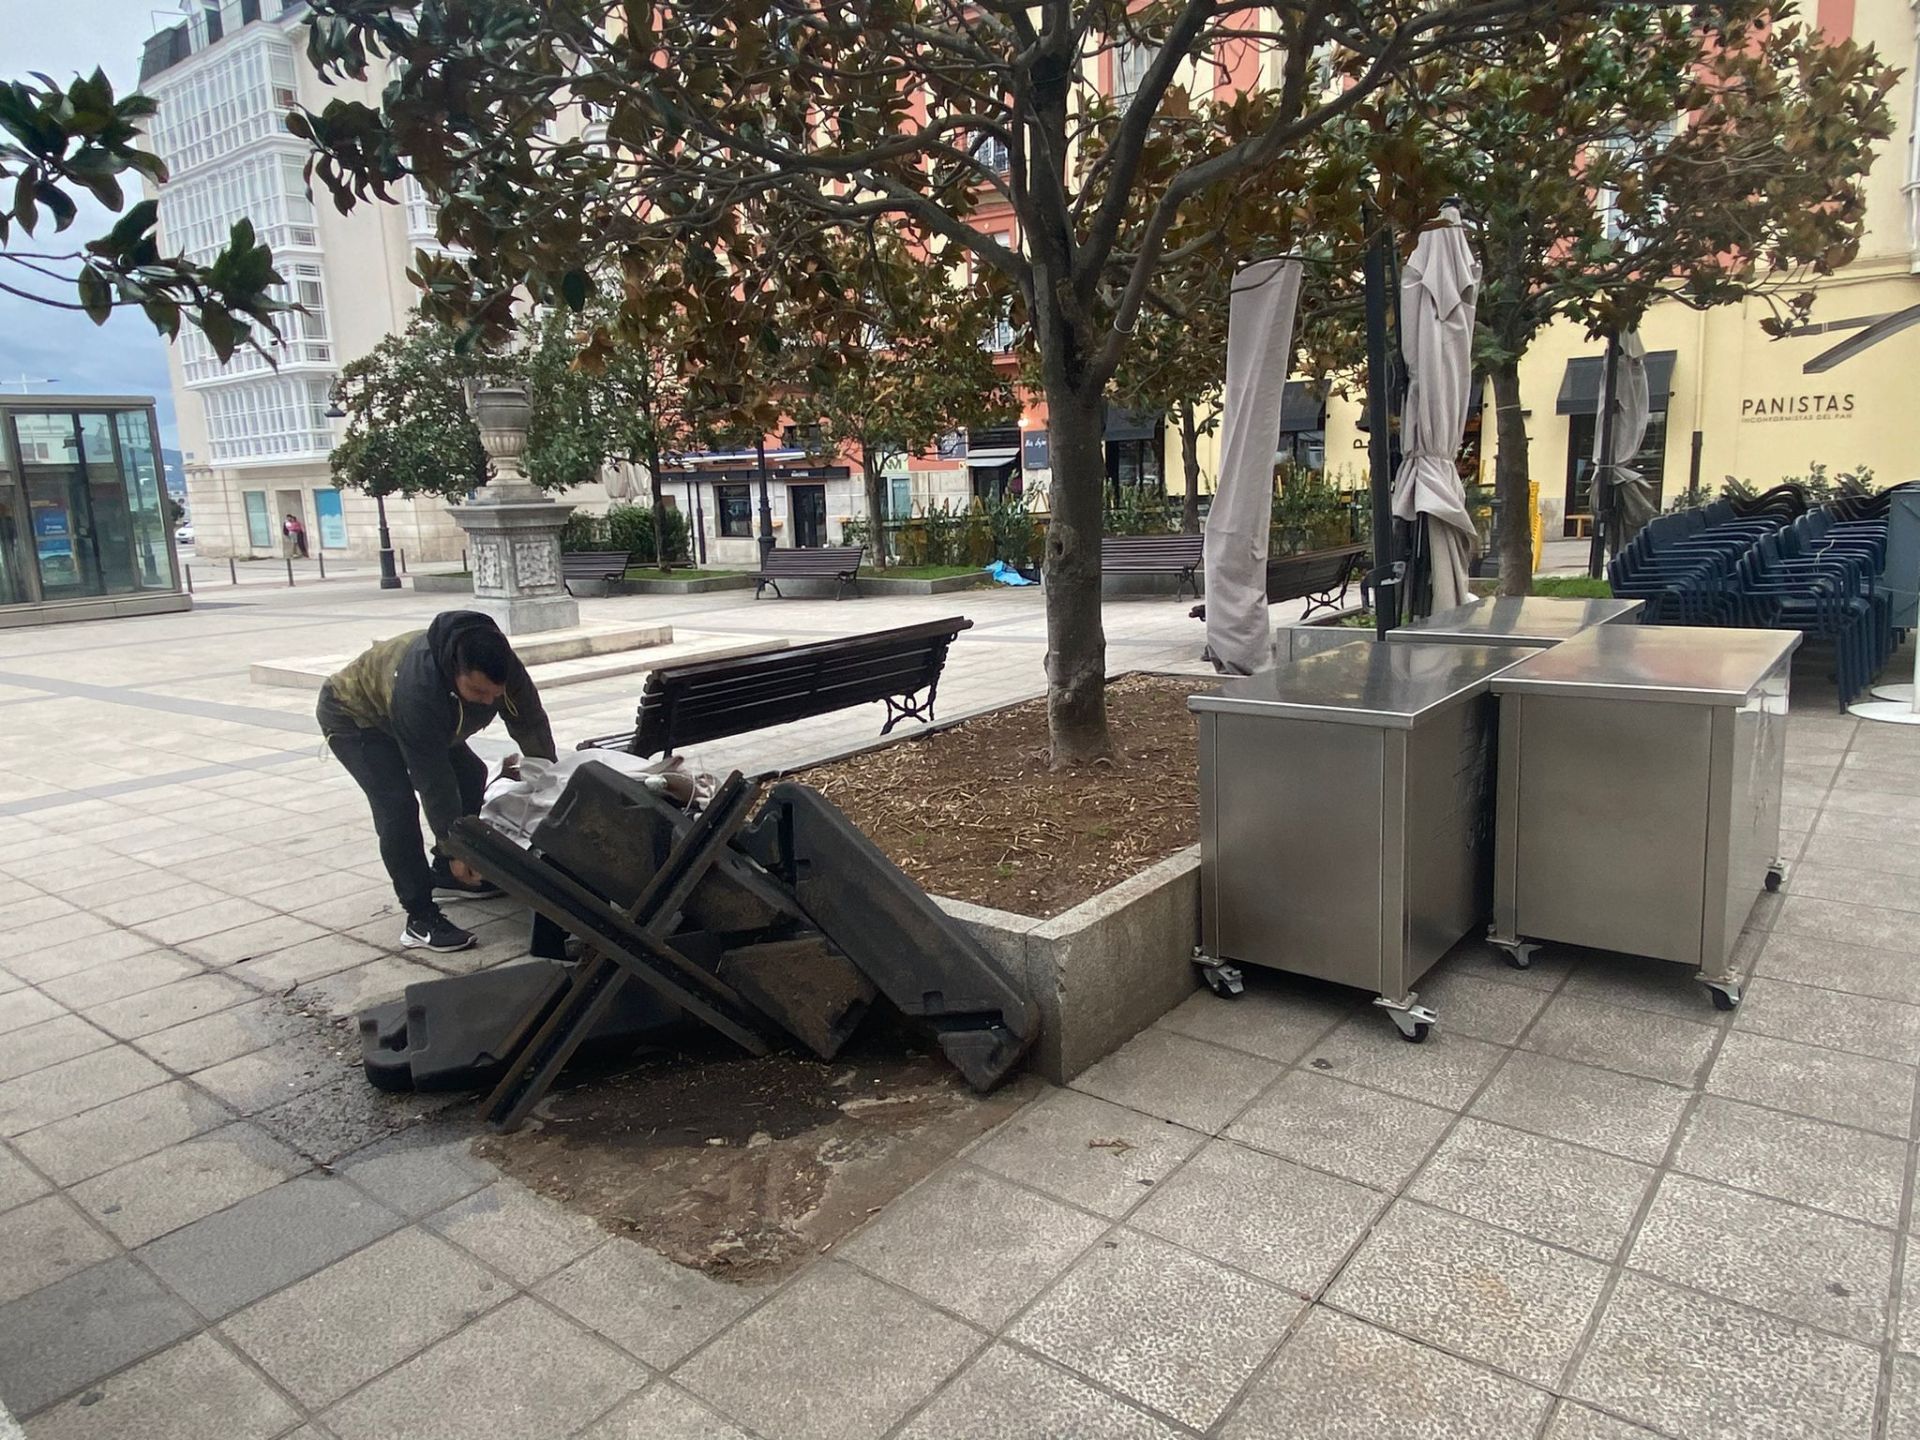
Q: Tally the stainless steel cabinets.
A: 3